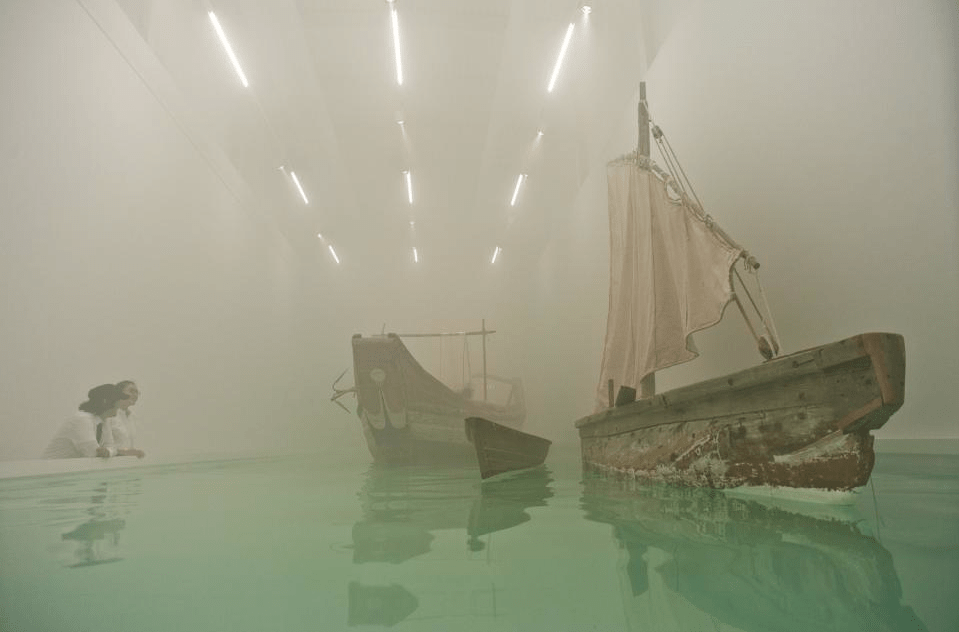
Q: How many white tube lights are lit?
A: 9